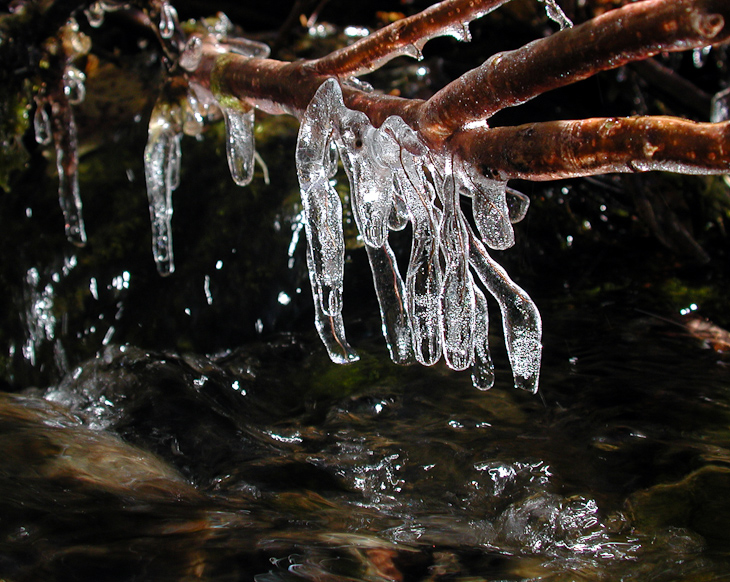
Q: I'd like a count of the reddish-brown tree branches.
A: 3